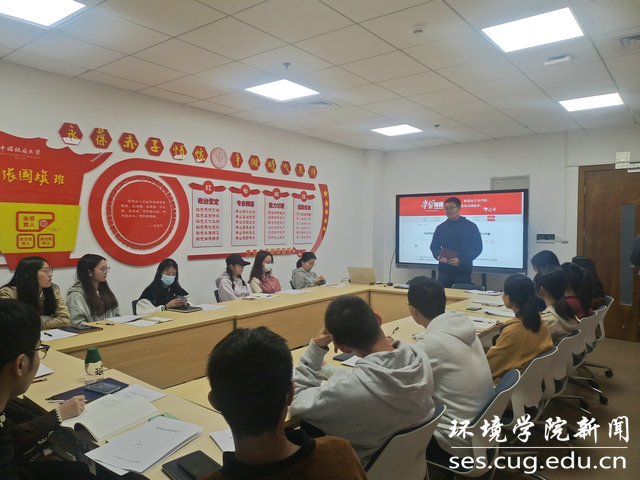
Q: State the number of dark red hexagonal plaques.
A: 12